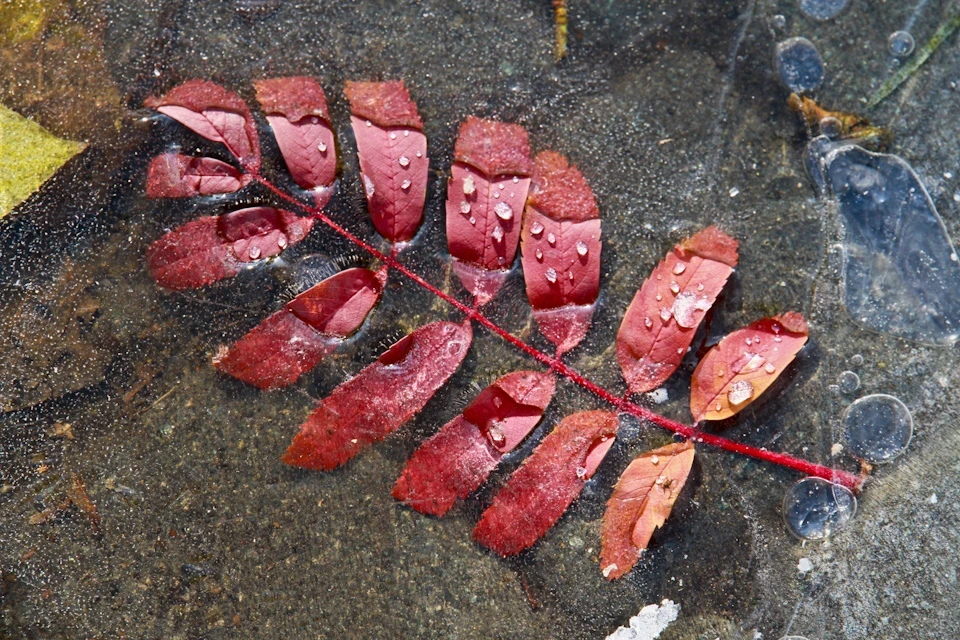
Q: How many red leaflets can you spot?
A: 14